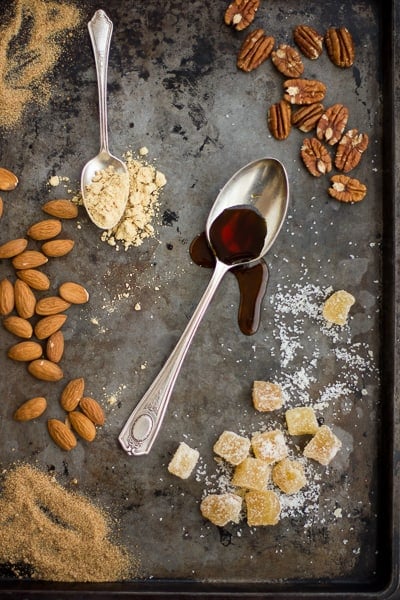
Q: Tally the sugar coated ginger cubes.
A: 11